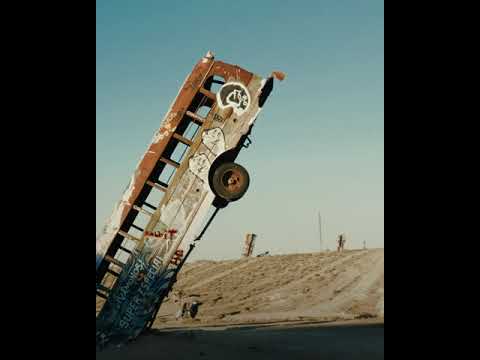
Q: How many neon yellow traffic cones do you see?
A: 0